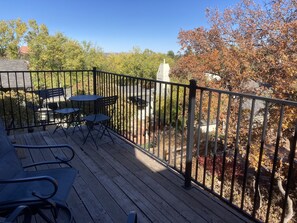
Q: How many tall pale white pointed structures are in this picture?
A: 1